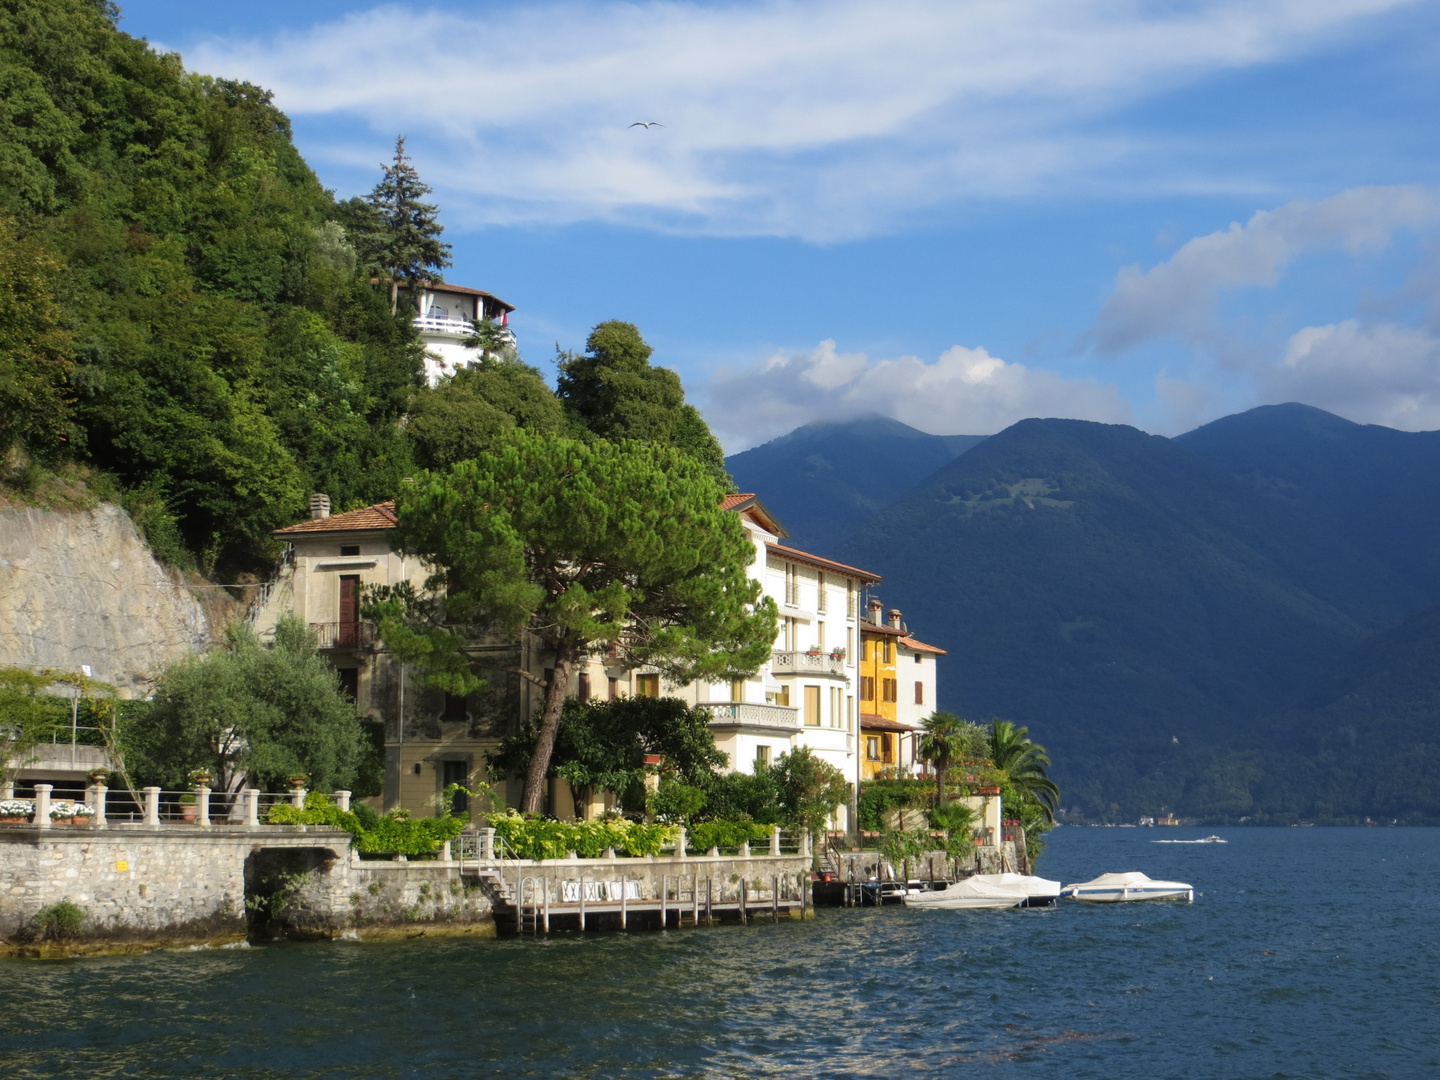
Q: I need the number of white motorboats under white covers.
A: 2